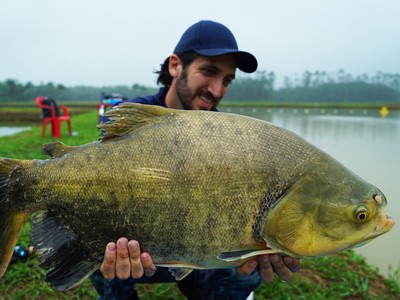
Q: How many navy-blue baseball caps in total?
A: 1